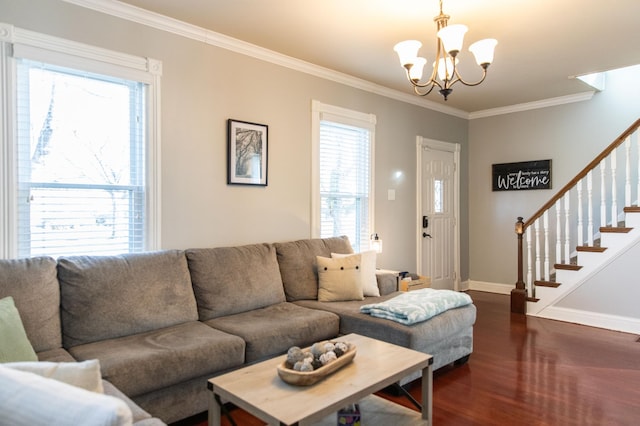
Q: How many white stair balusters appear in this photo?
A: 11